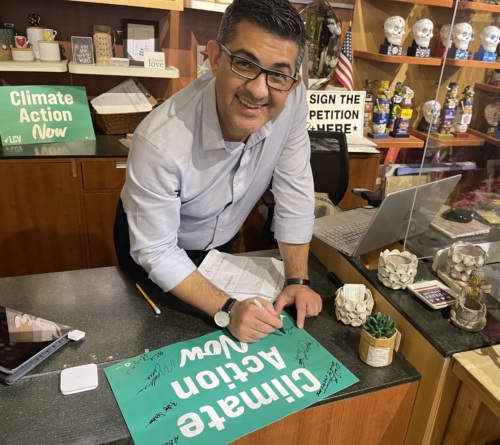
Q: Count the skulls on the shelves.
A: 7